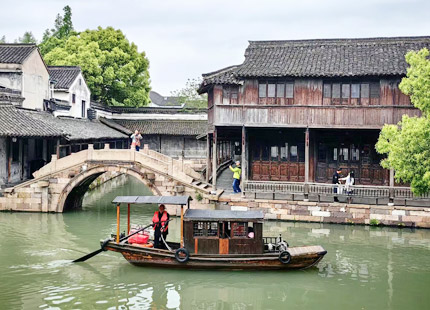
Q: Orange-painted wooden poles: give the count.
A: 3